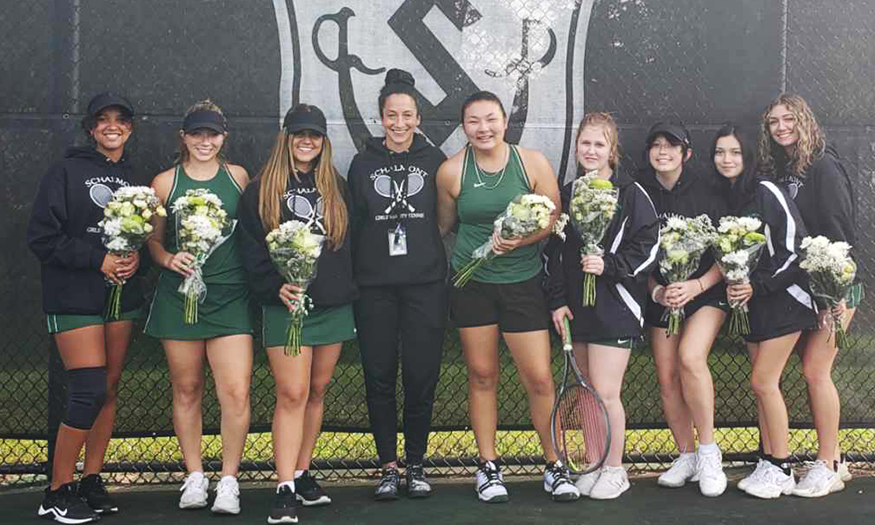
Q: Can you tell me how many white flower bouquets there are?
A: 8